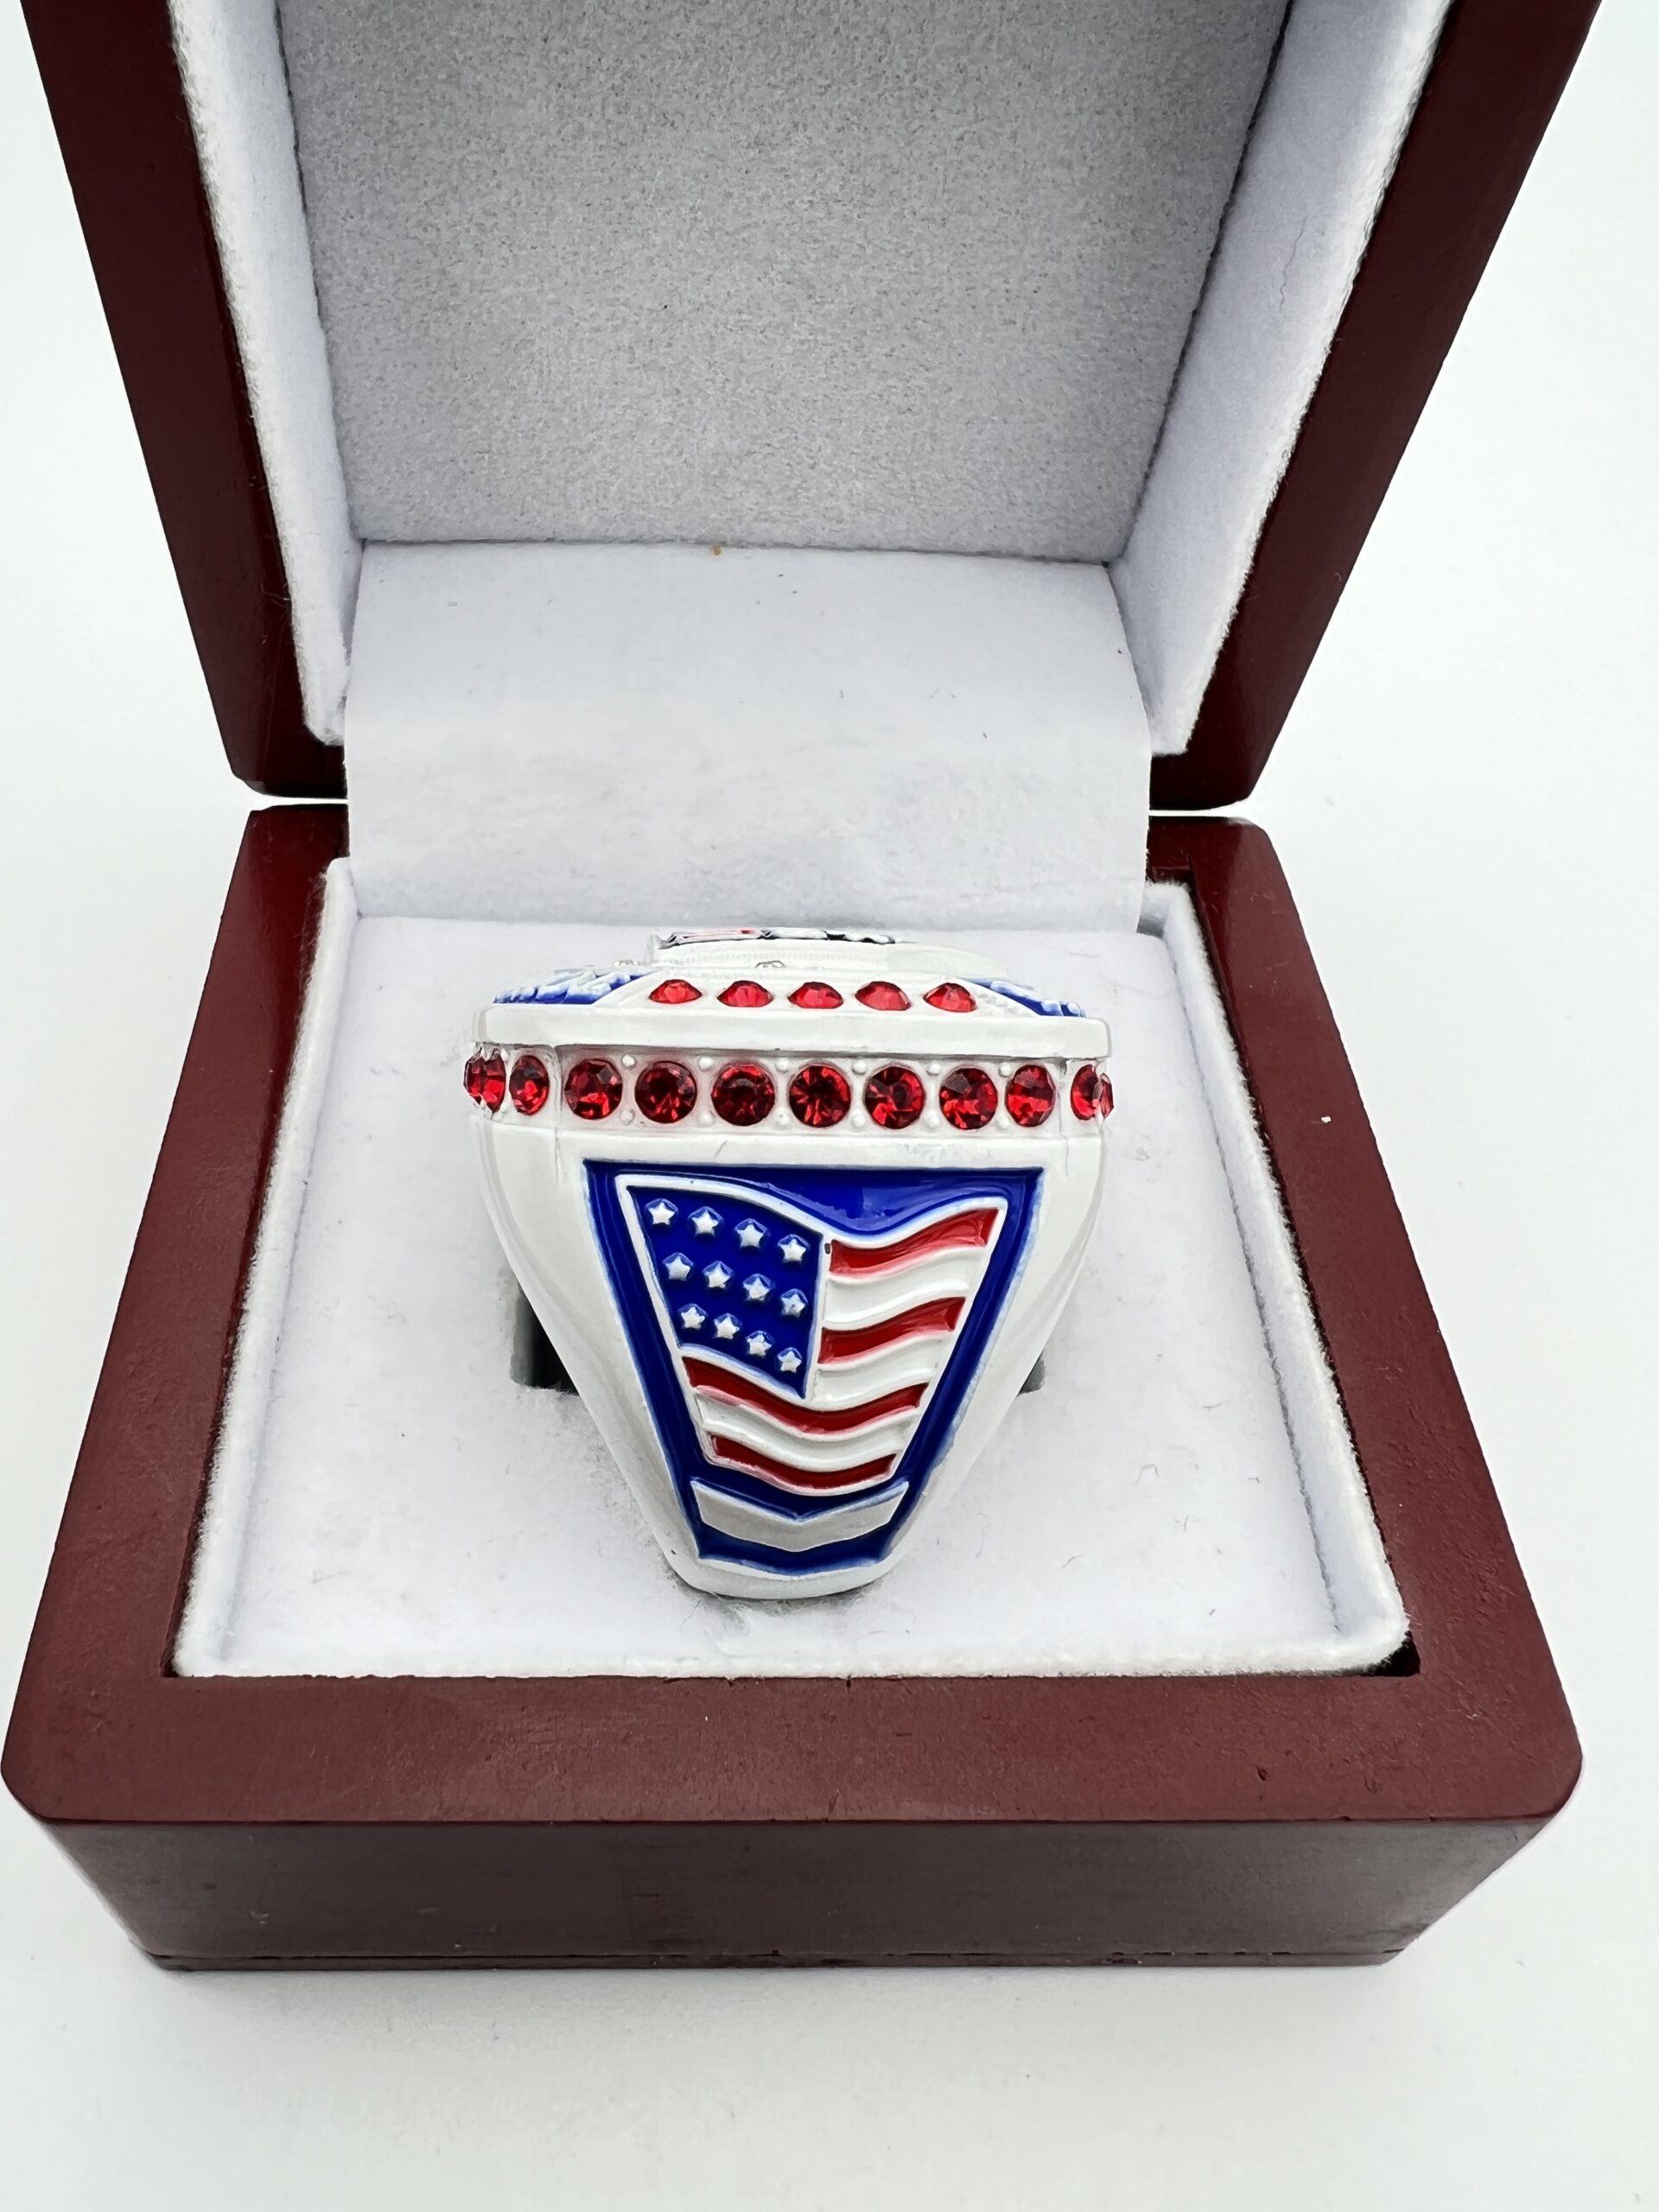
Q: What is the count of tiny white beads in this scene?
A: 12